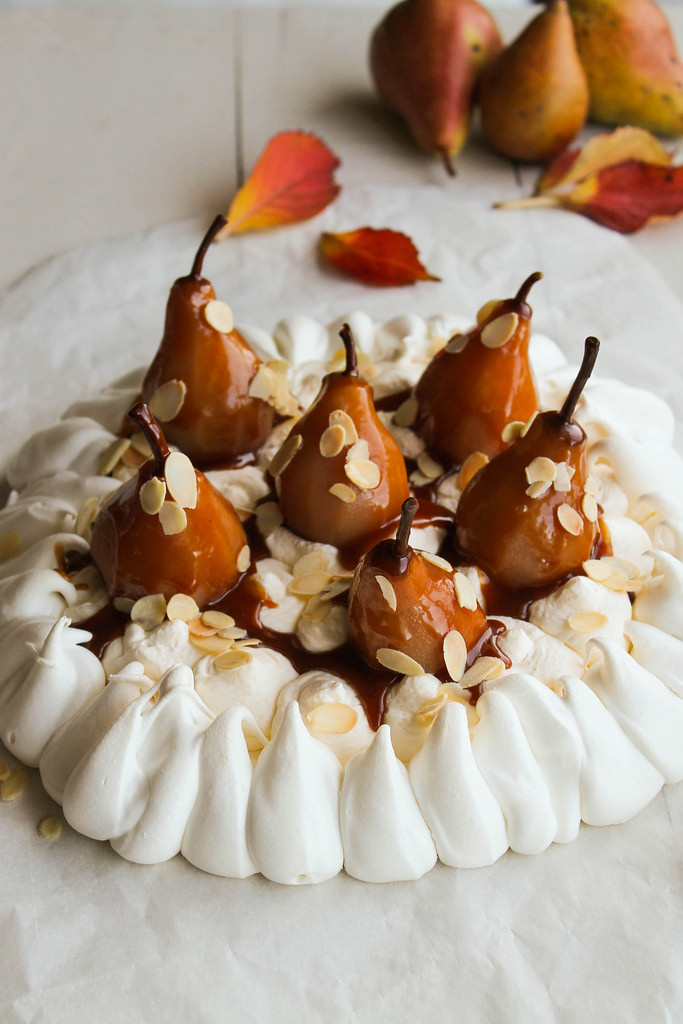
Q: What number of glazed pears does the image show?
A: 6